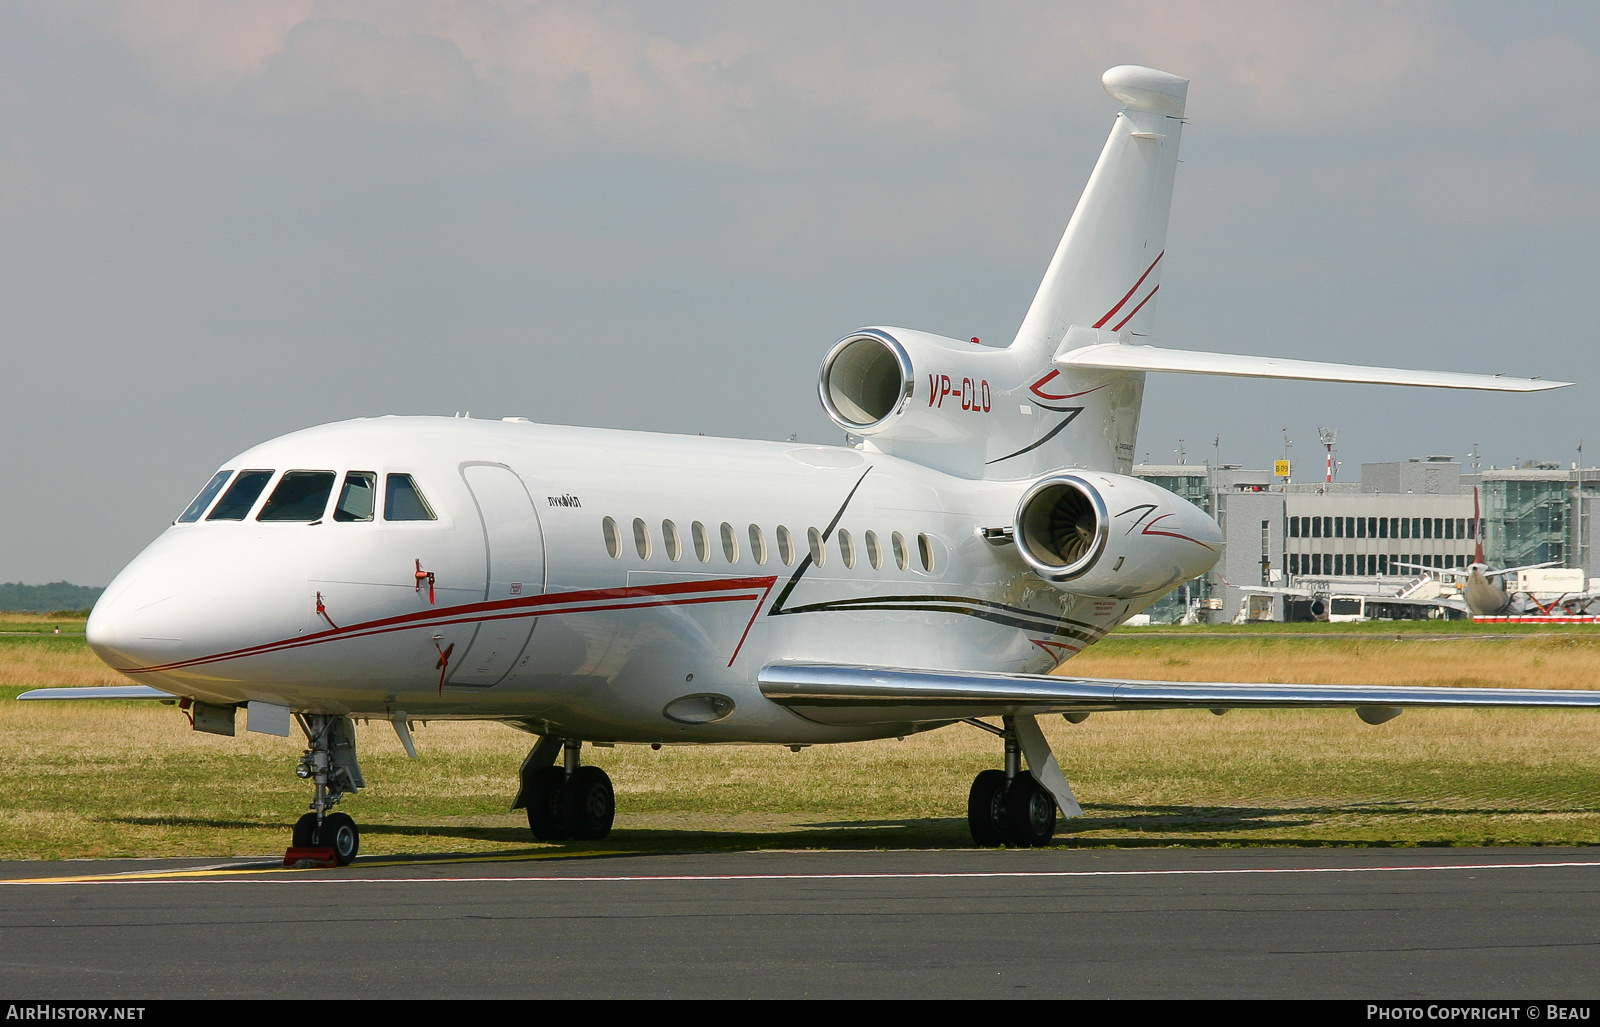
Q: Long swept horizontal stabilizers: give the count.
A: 1